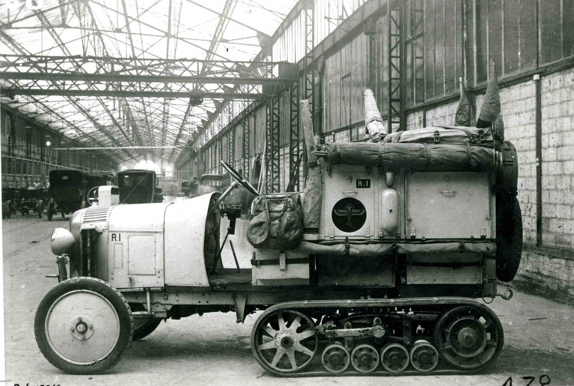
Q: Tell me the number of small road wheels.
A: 4